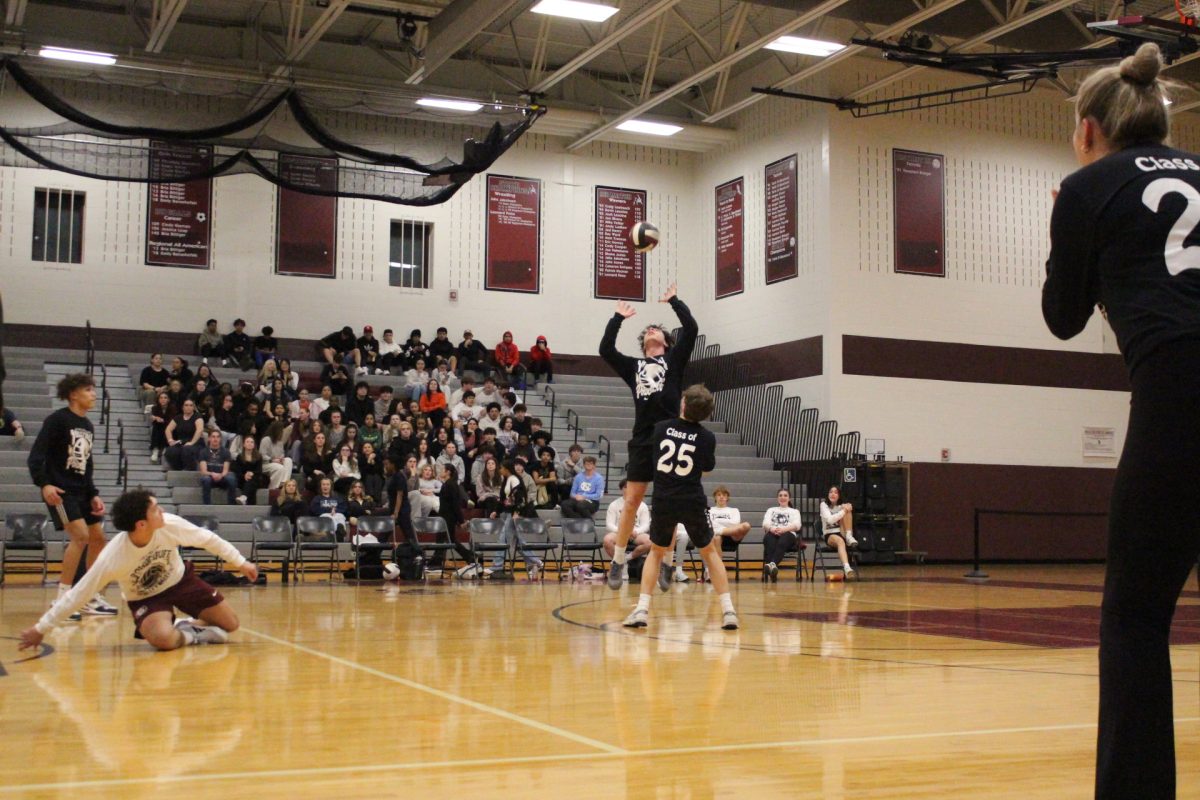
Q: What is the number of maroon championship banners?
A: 7